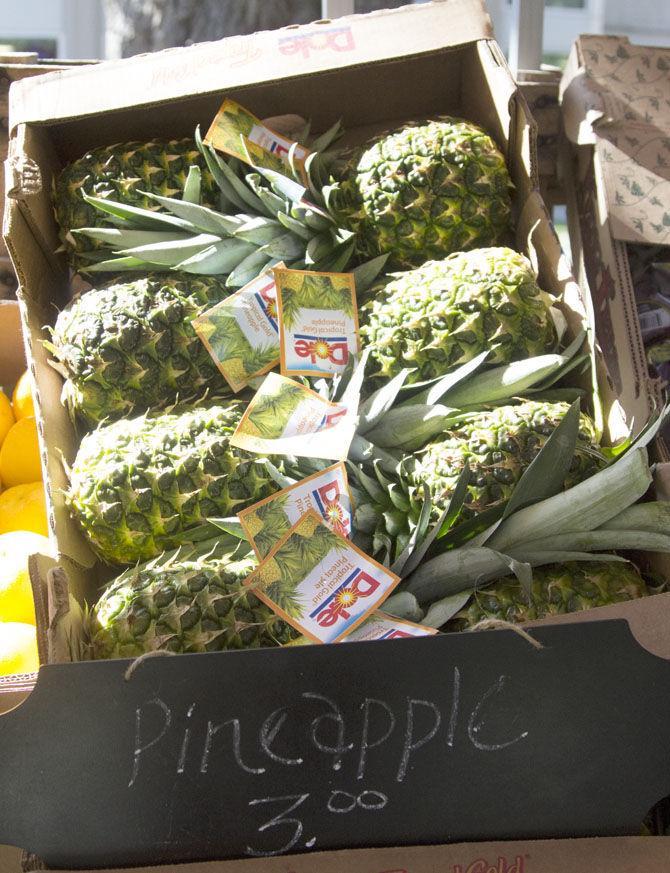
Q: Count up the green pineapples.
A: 8